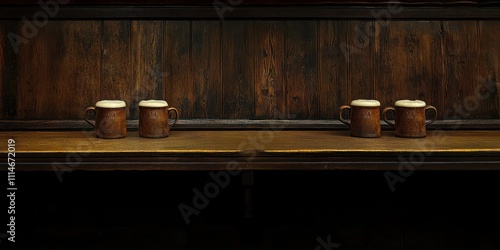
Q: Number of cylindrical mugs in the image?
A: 4